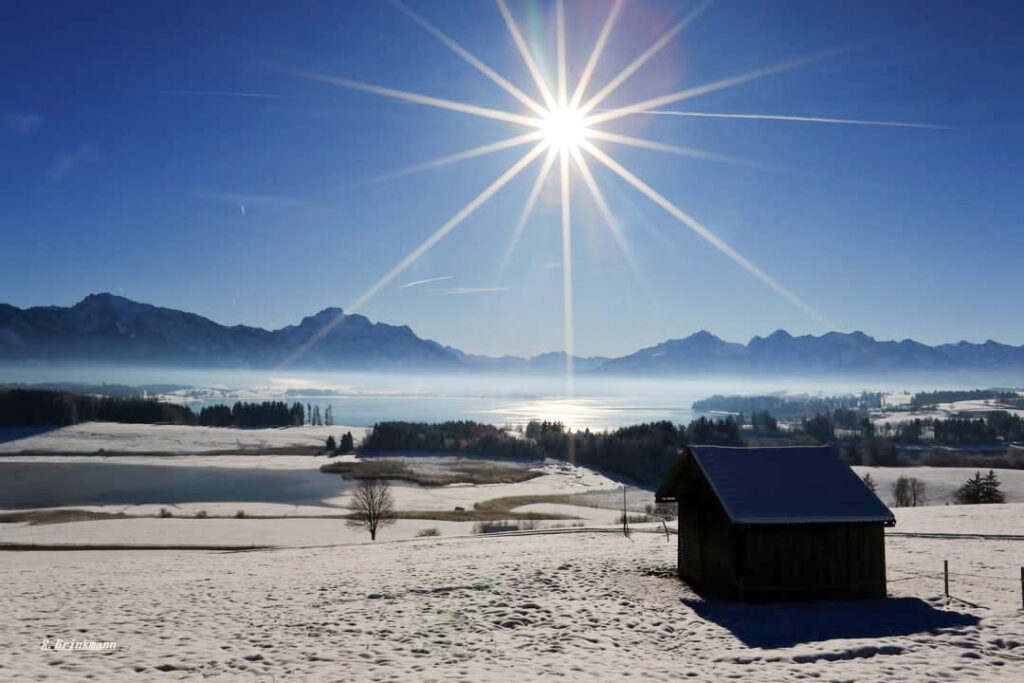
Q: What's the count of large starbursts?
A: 1